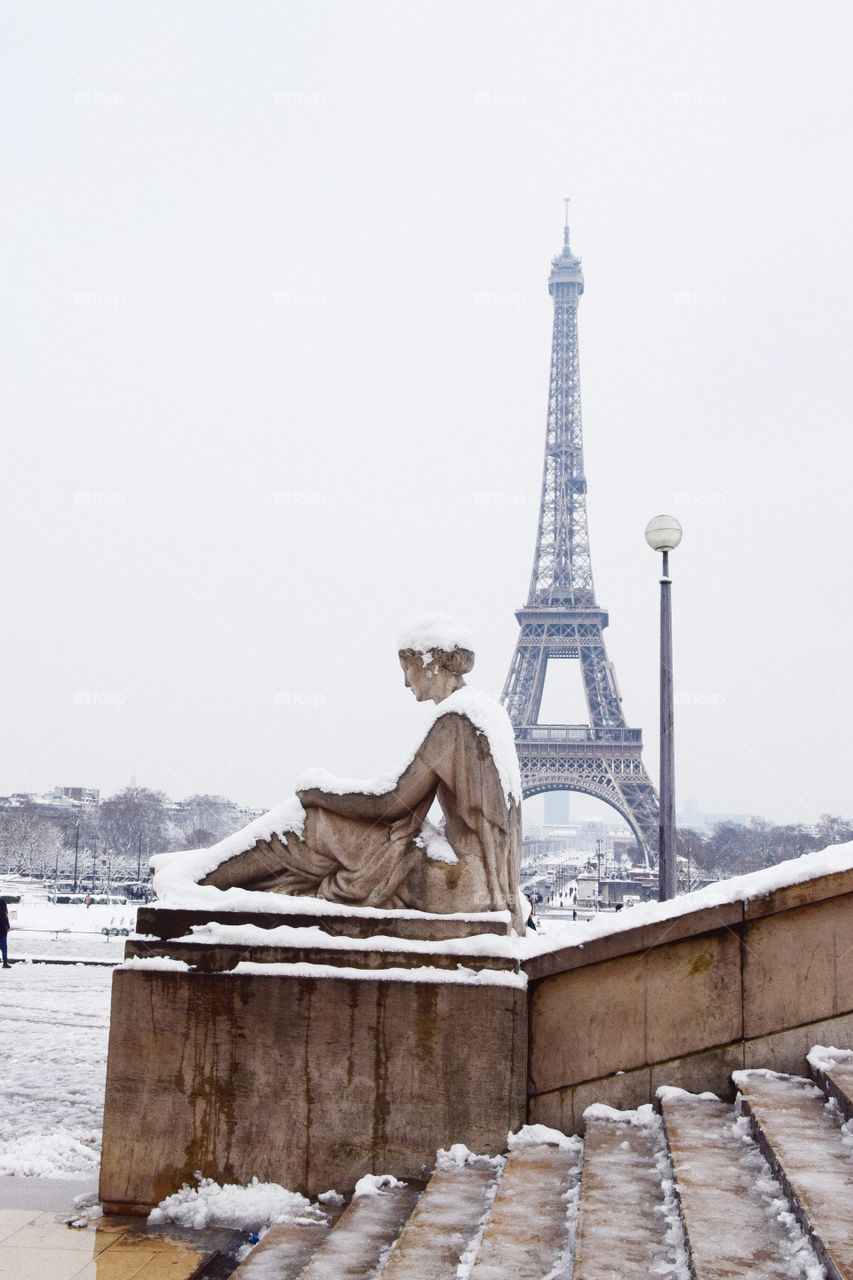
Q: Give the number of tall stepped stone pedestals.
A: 1